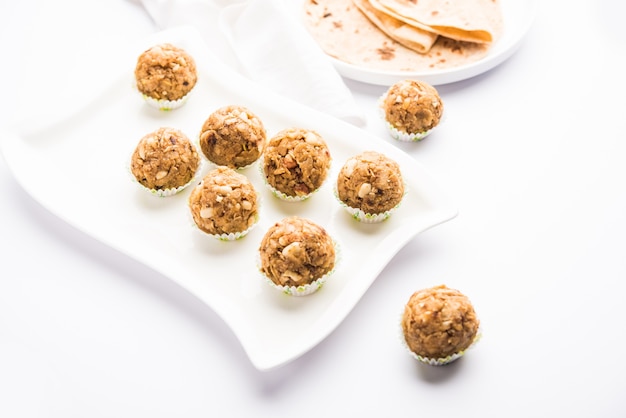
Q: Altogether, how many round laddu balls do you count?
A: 9